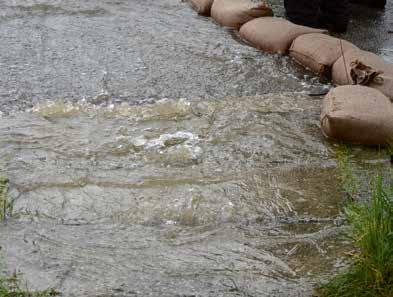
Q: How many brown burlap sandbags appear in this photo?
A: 6